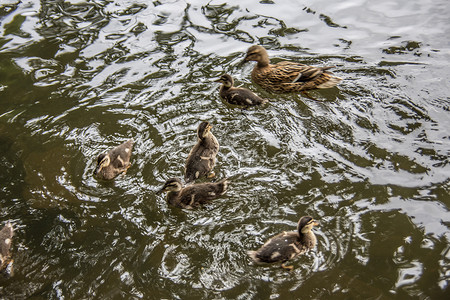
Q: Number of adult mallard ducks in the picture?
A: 1